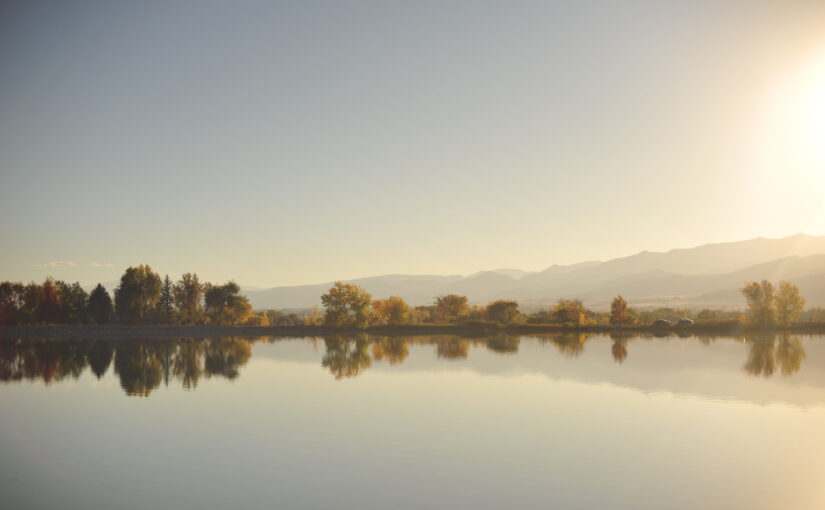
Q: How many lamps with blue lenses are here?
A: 0